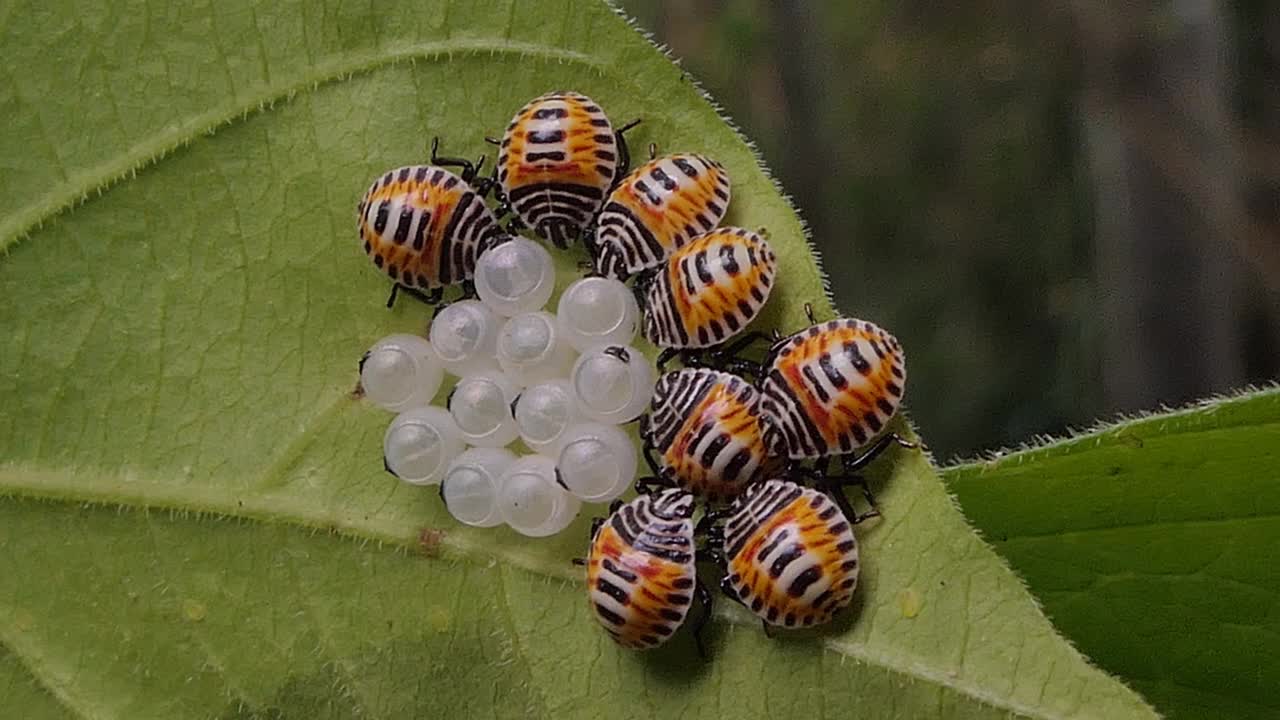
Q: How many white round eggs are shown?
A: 12